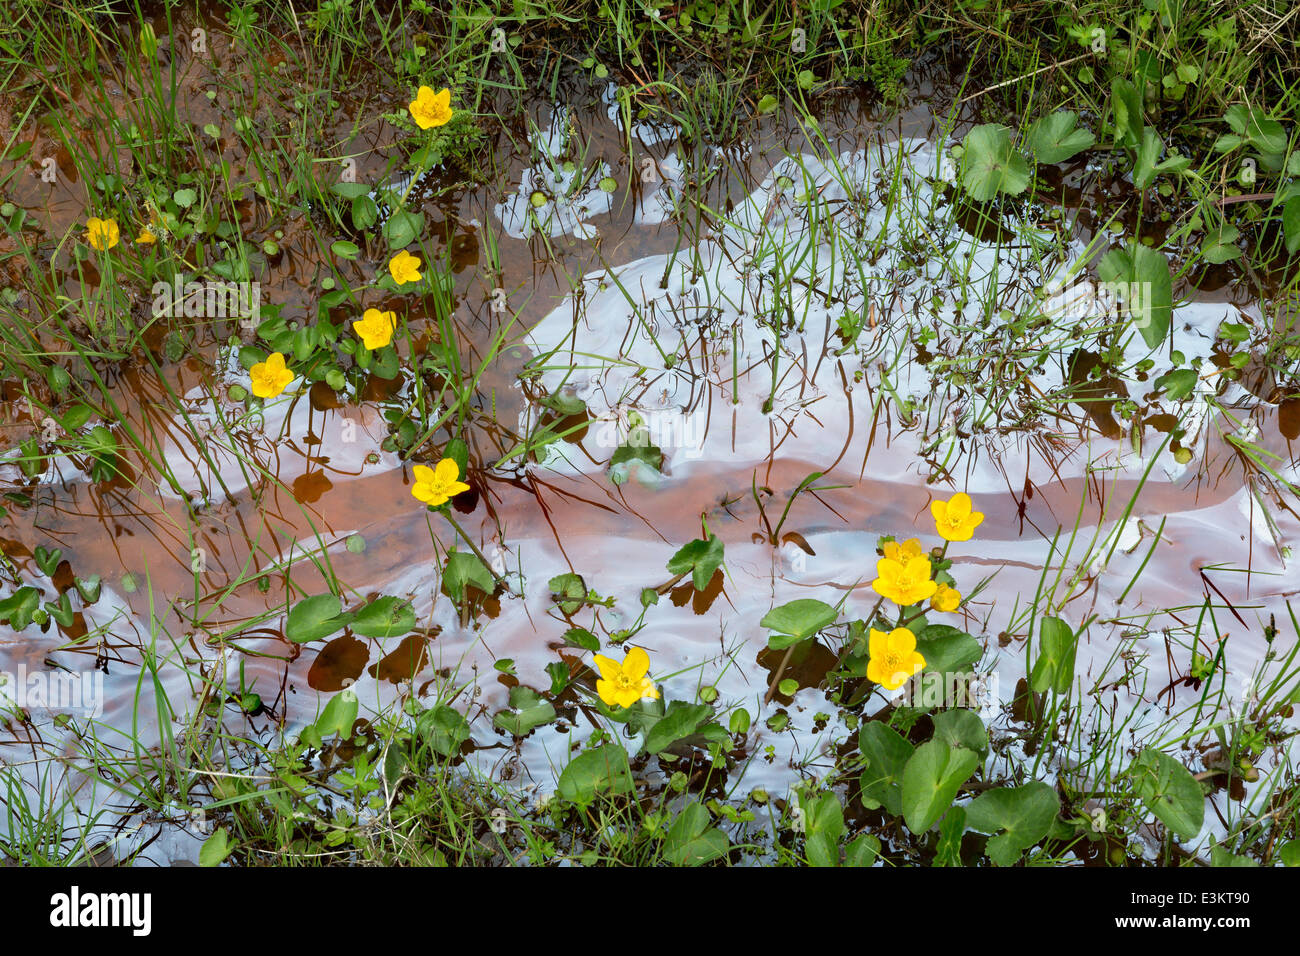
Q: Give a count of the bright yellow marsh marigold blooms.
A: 13